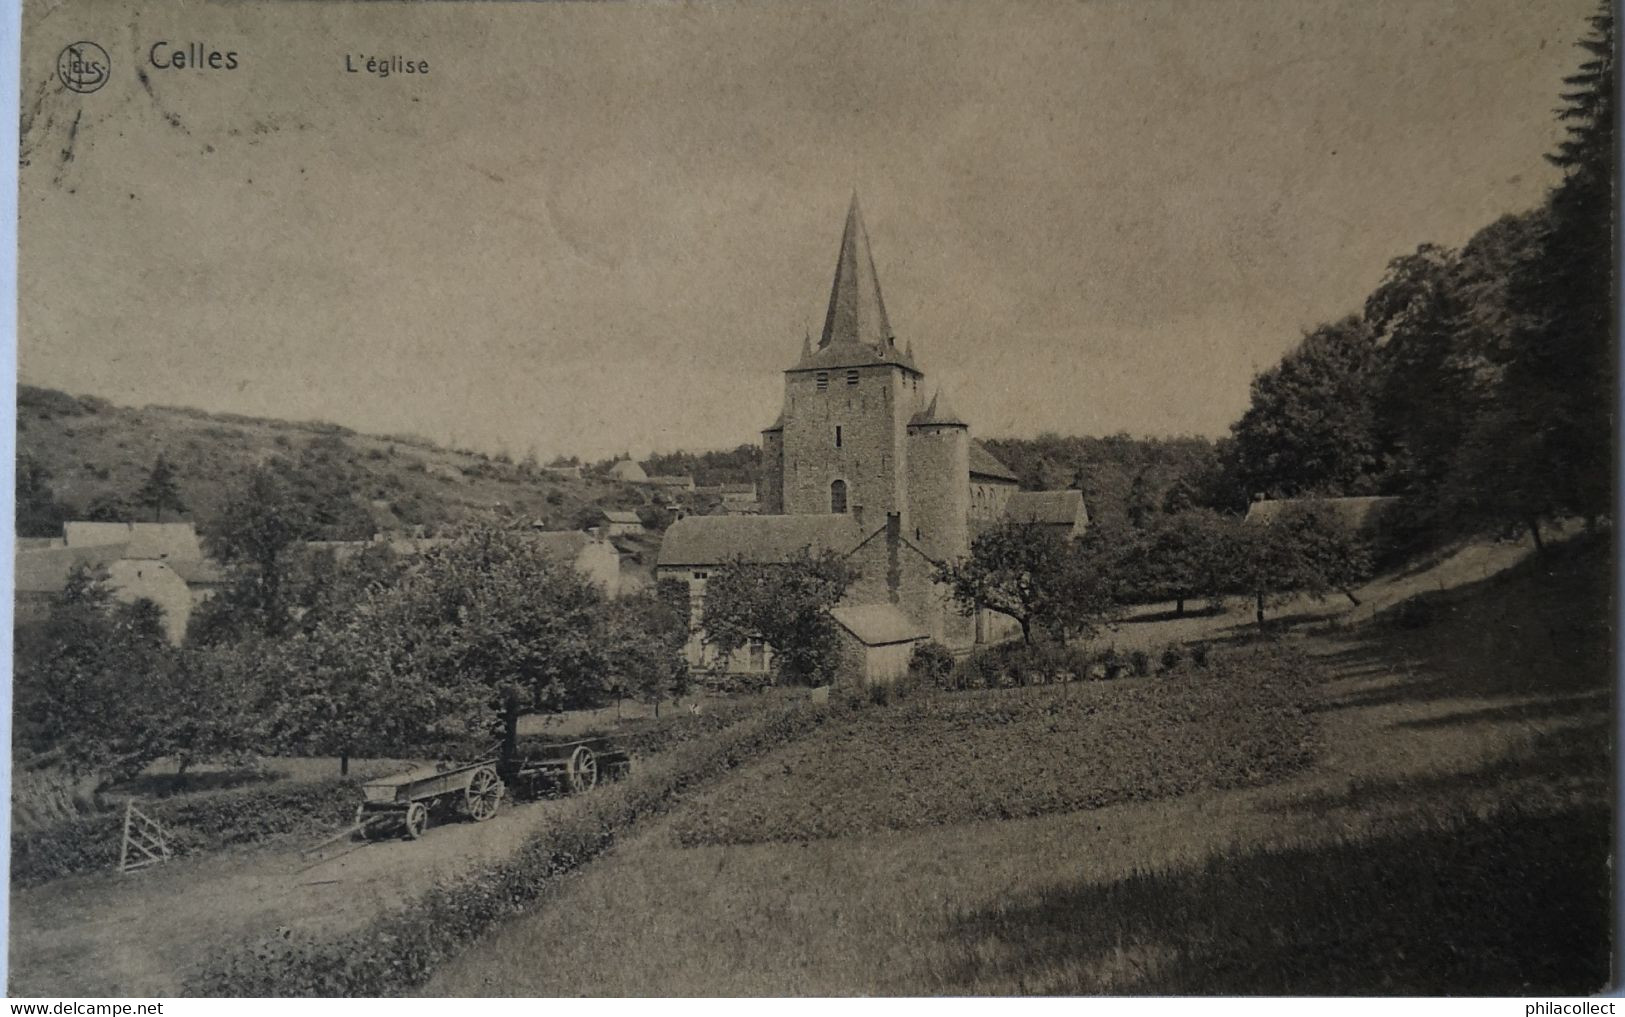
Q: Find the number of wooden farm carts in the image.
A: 2